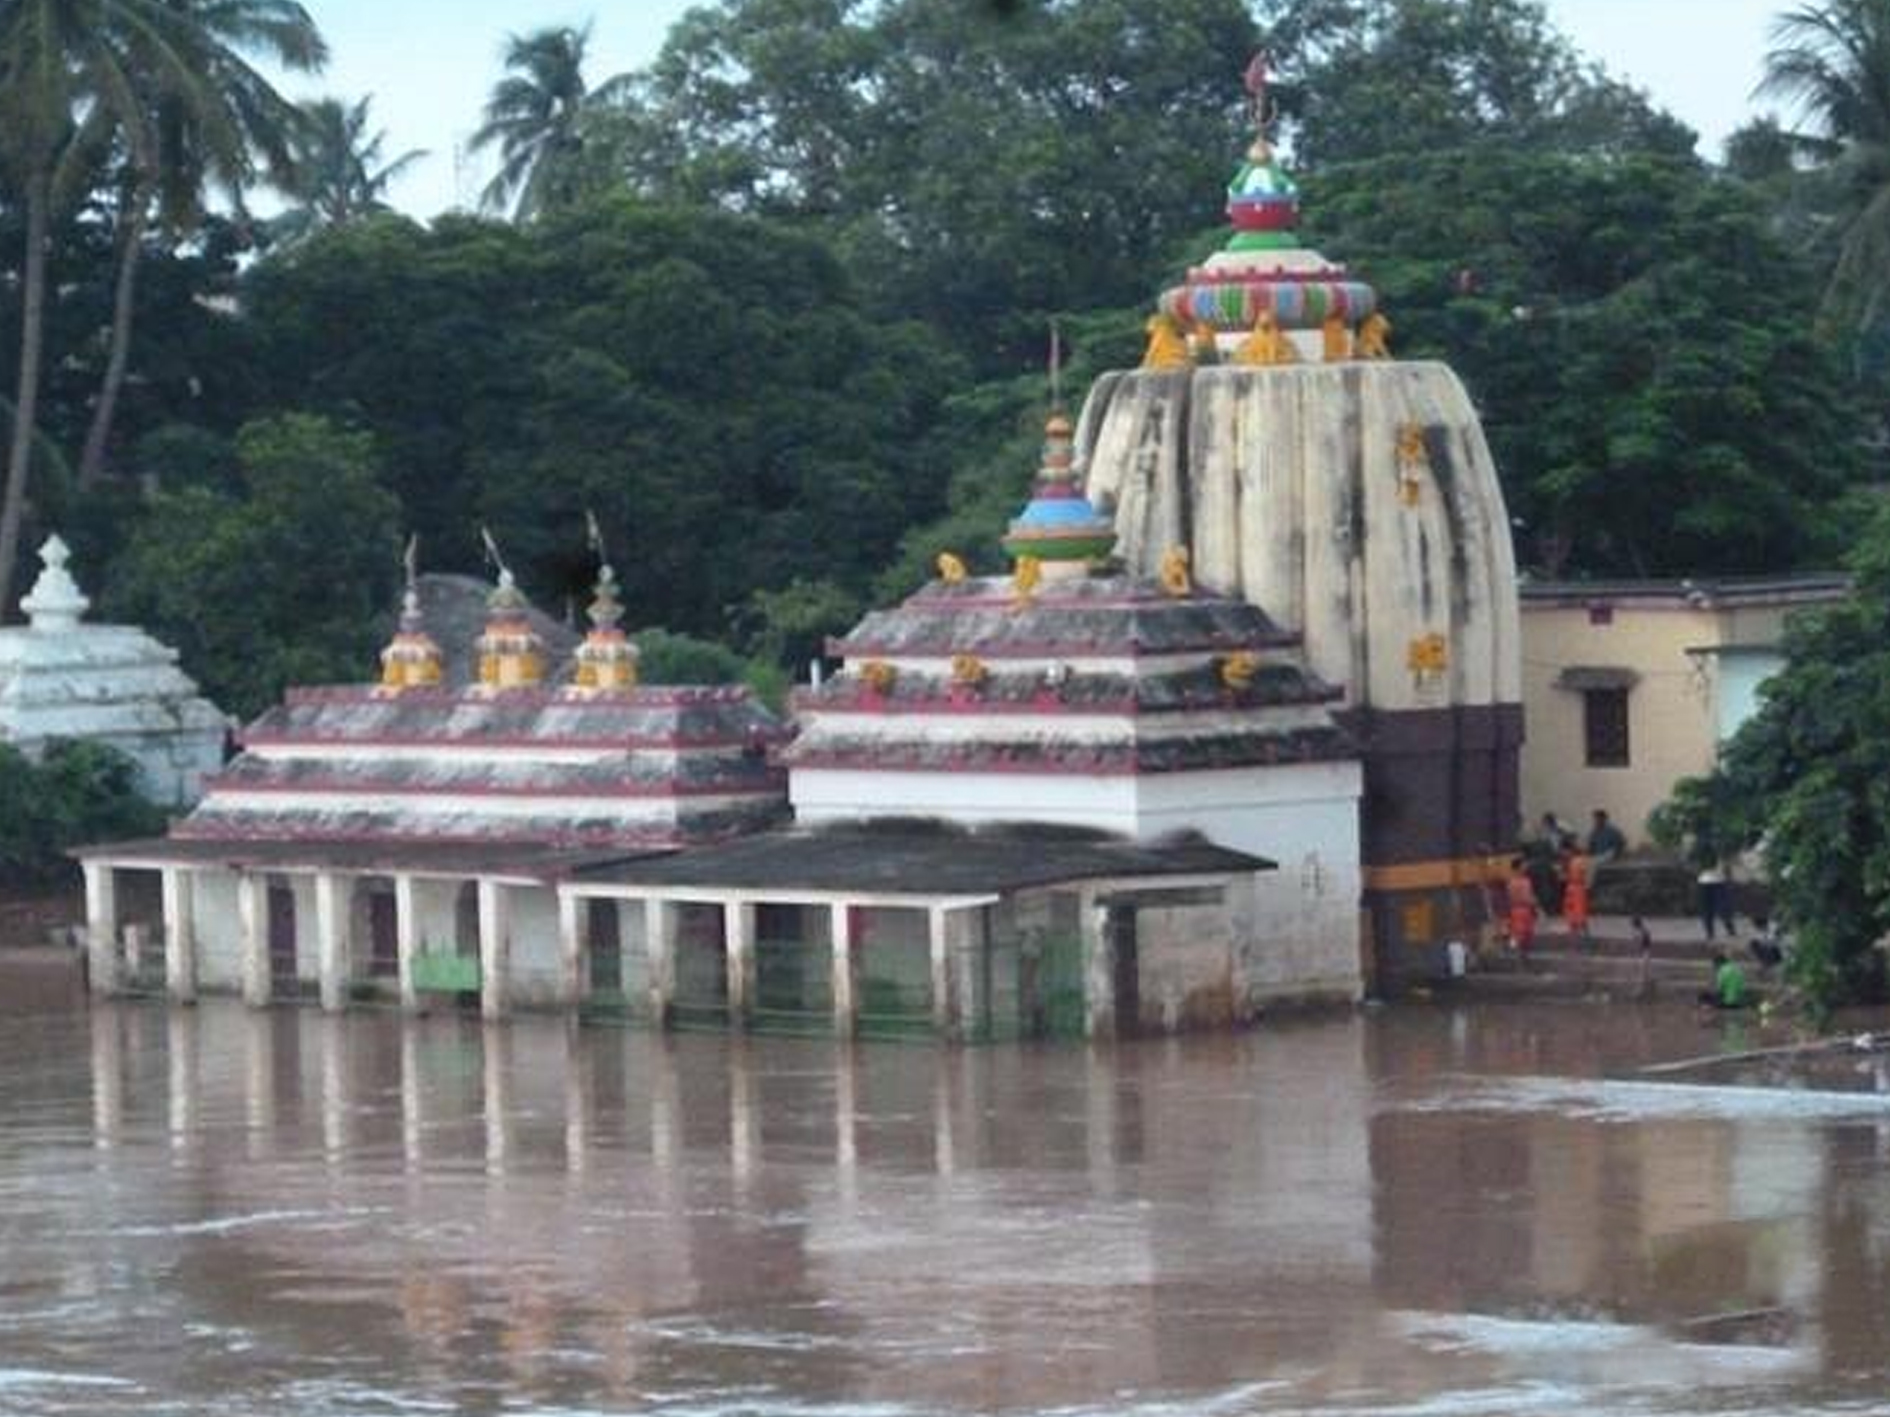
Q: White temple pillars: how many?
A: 11